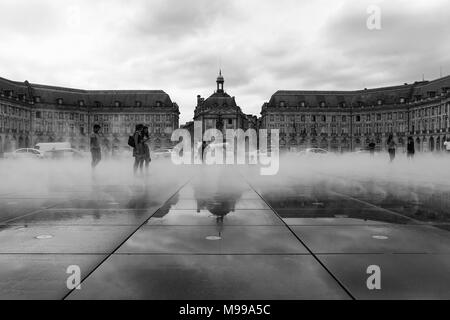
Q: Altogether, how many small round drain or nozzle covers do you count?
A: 3